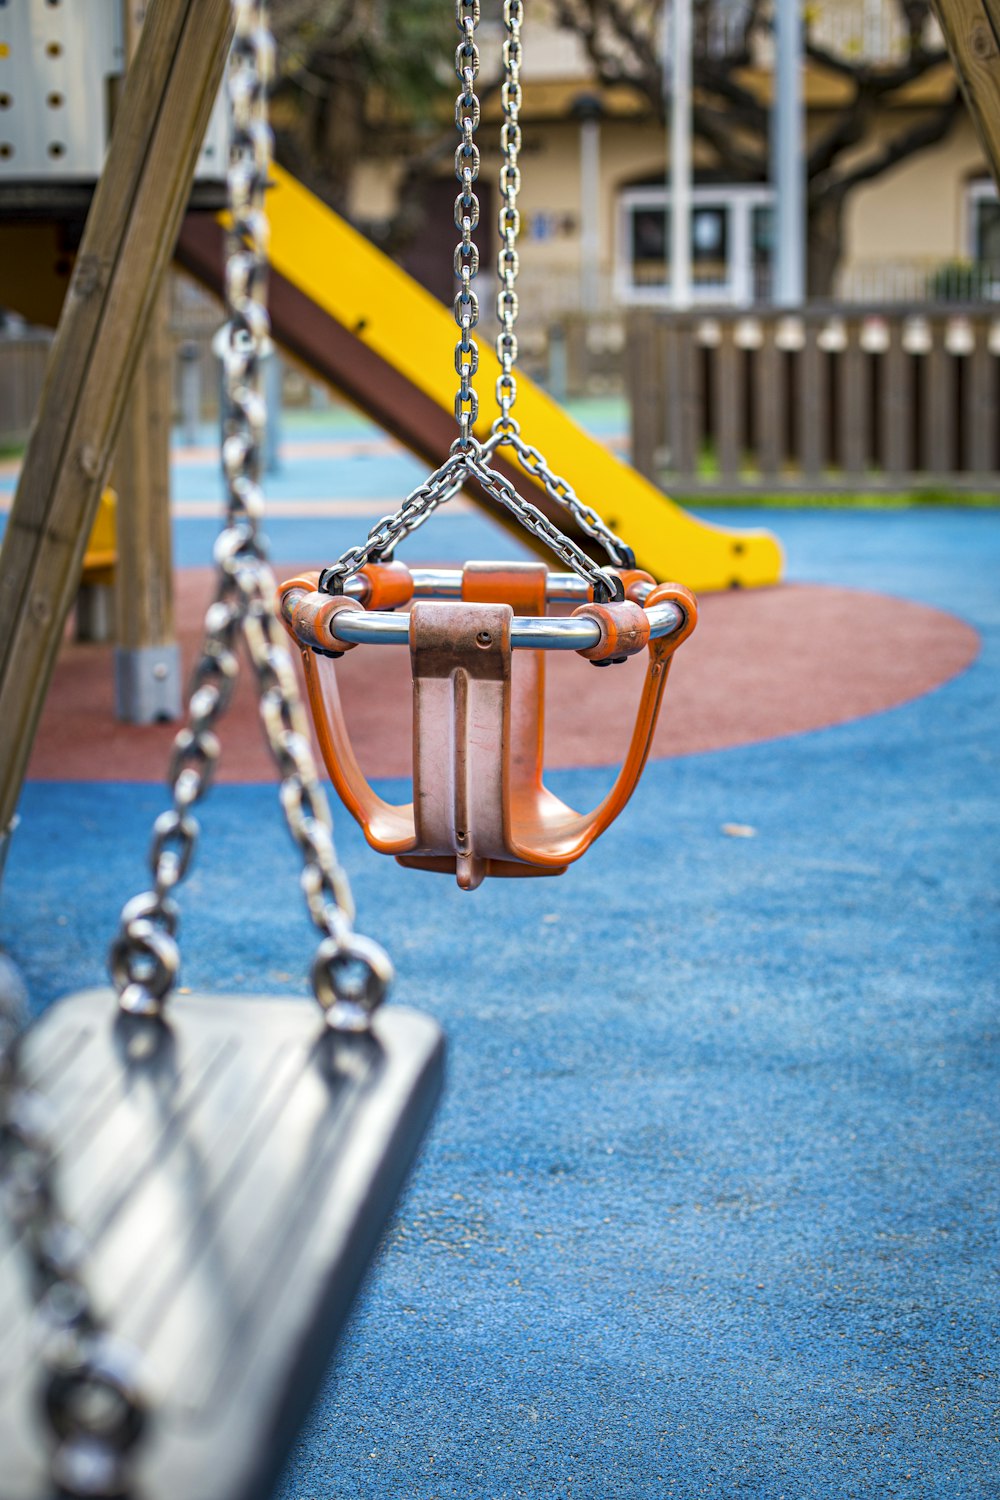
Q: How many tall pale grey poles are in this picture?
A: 3